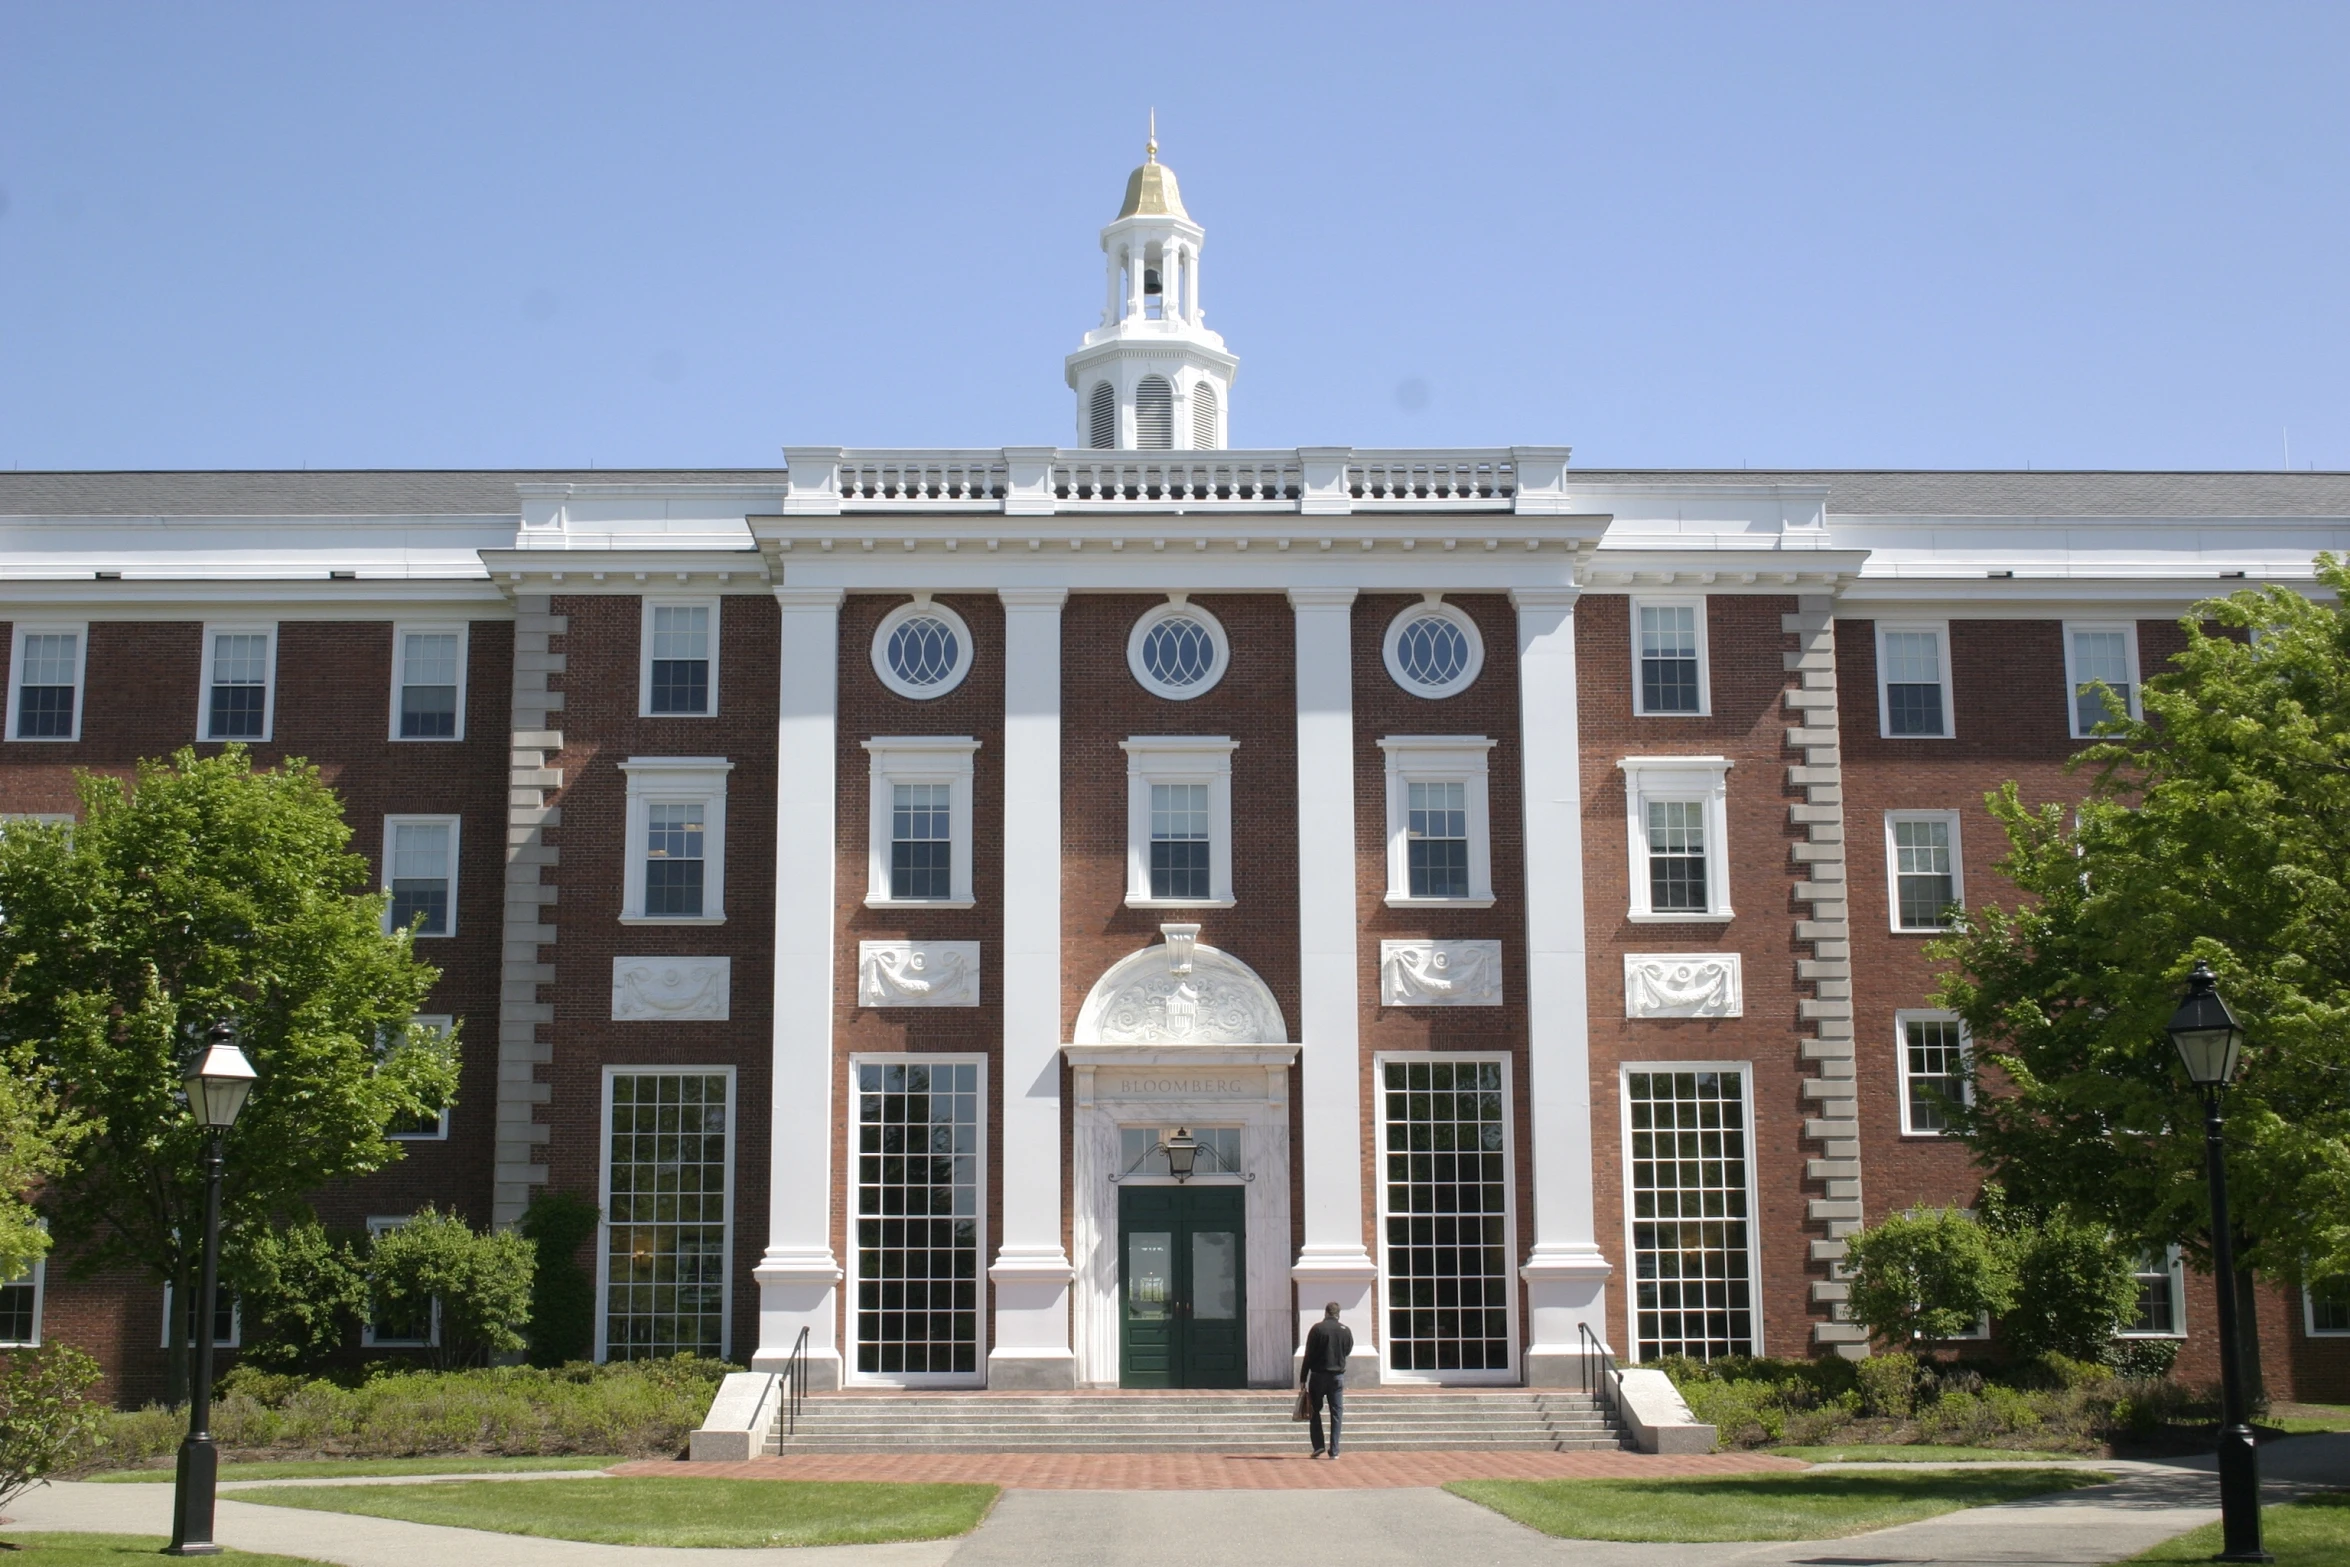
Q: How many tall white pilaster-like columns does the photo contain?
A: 4